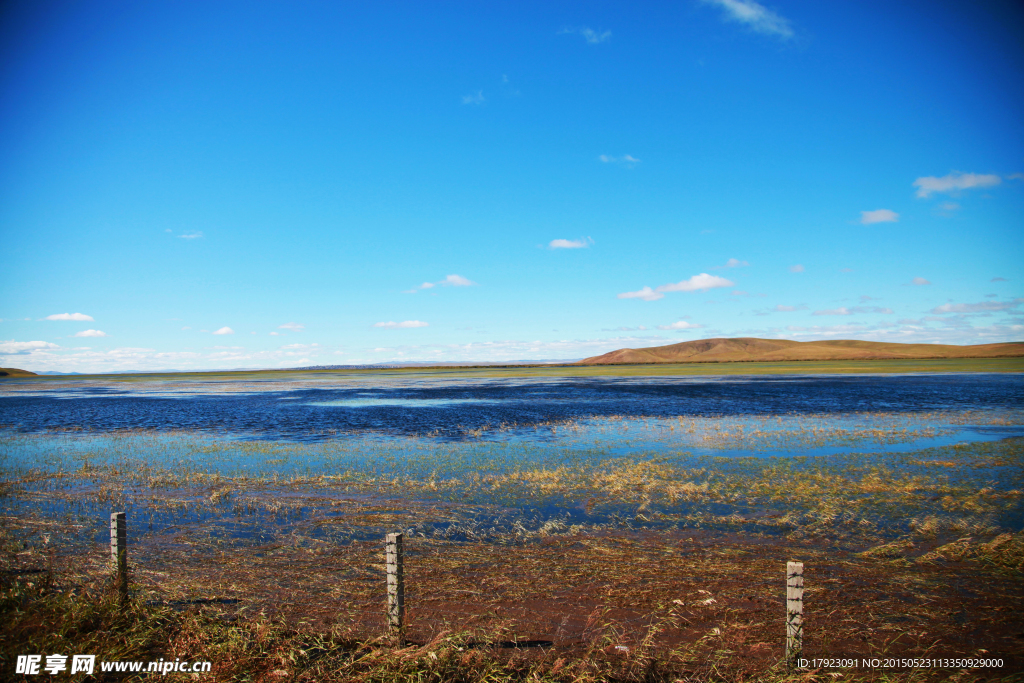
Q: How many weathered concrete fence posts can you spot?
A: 3